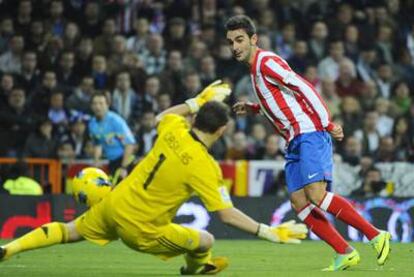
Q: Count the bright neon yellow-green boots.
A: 2